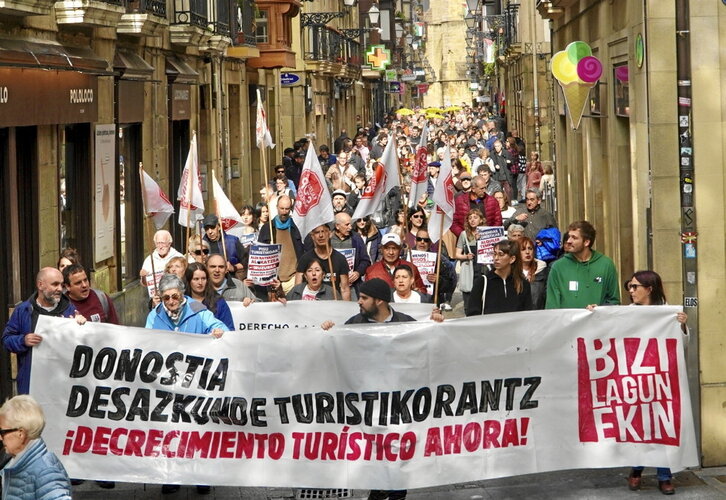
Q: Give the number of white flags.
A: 8